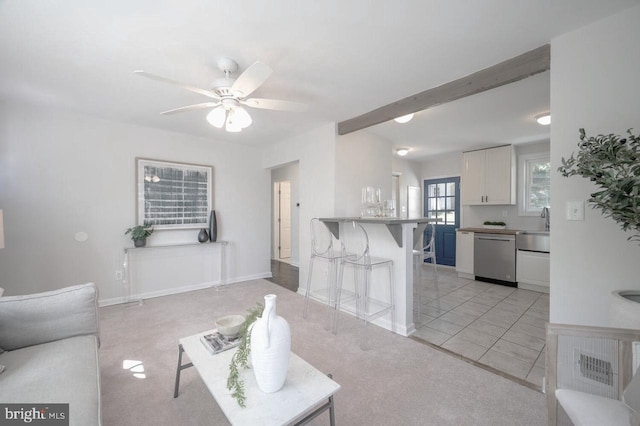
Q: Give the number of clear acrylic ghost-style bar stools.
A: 3